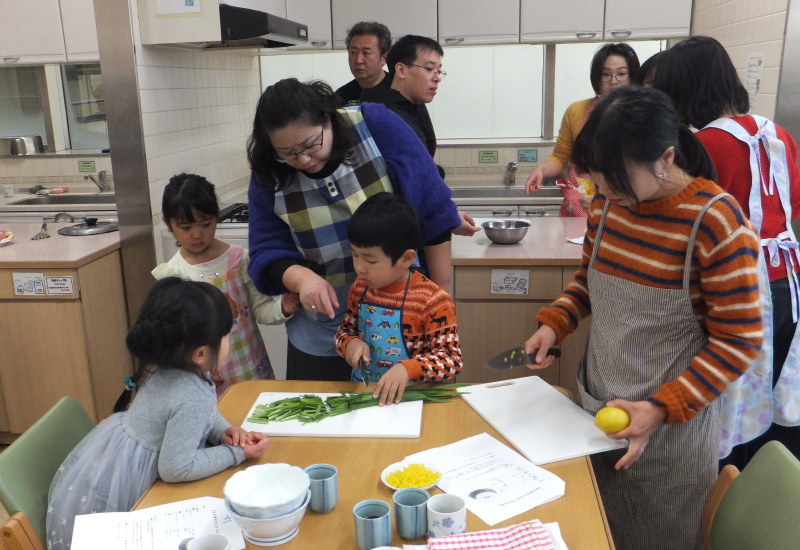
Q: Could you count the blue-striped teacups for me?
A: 3